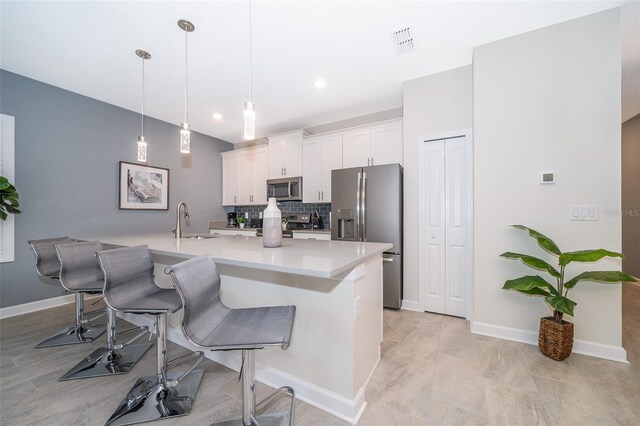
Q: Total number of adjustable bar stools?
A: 4